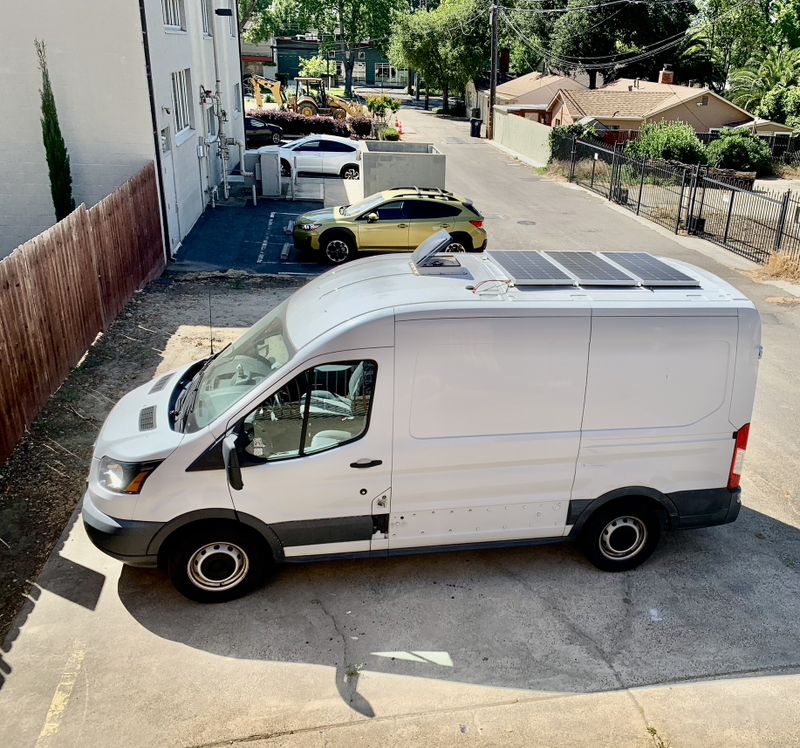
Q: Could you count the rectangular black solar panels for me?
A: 3